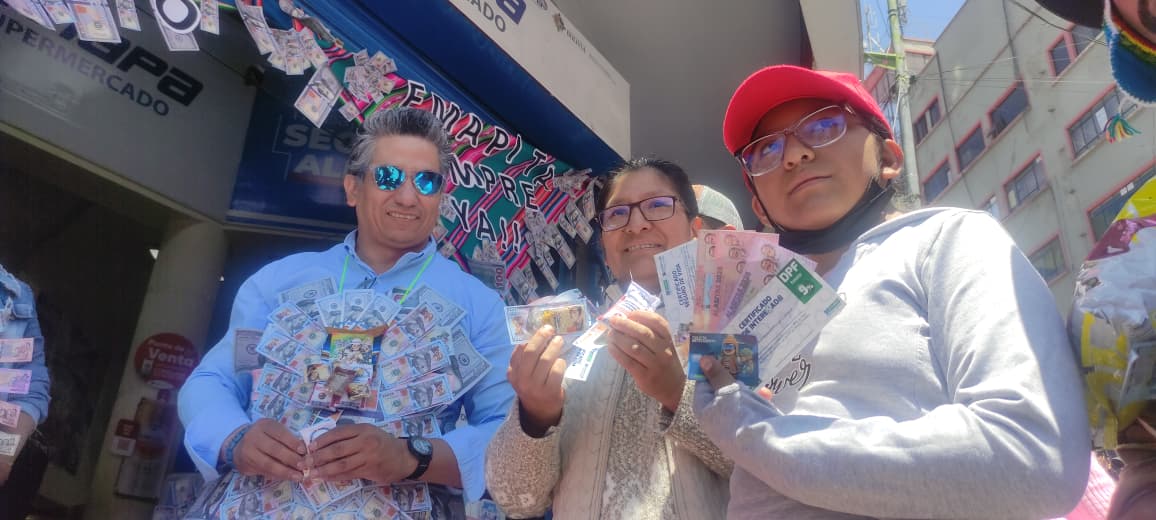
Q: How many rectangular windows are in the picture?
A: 10